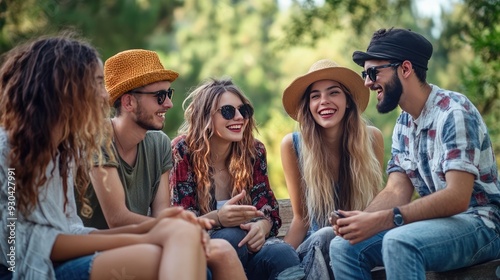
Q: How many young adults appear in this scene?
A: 5